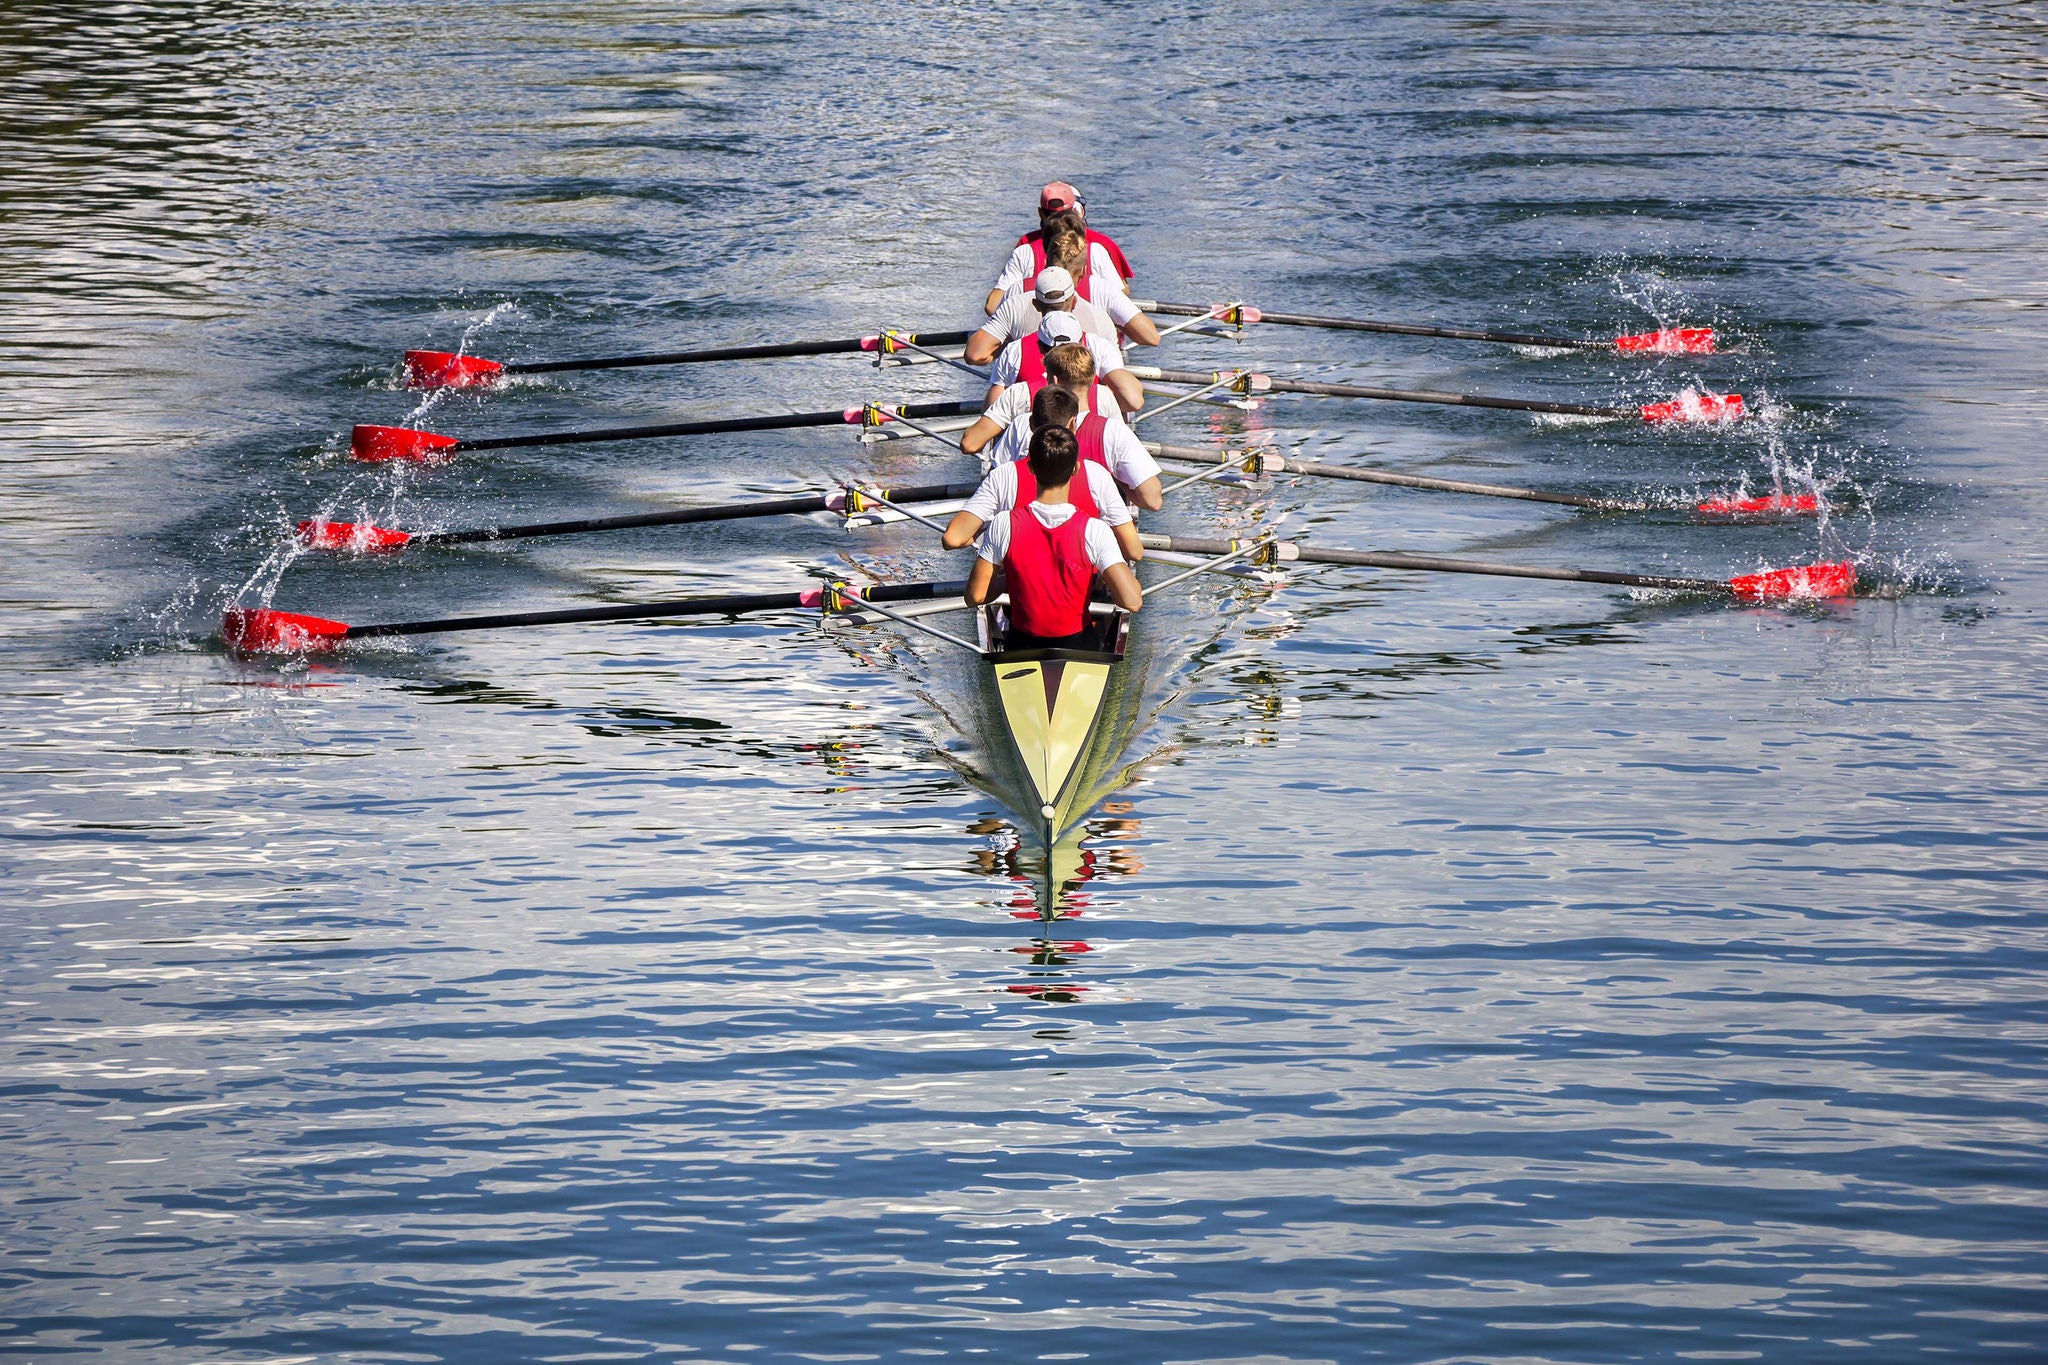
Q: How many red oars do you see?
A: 8